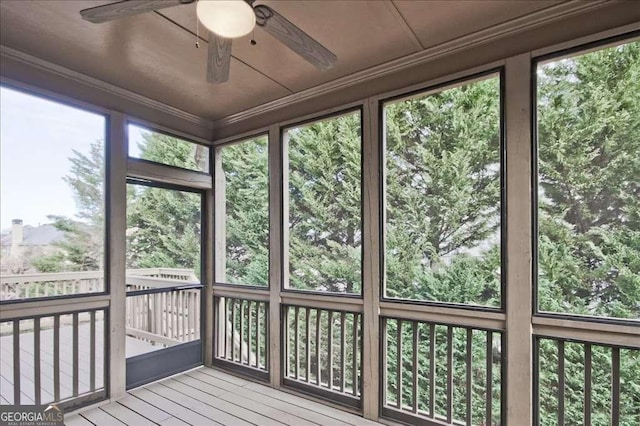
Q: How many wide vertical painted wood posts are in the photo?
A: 5